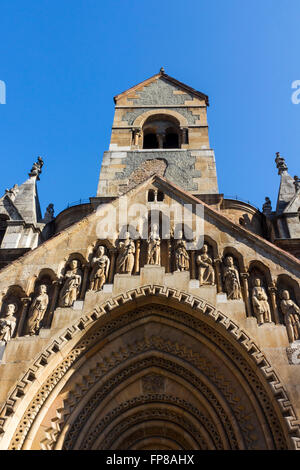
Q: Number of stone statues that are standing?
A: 11